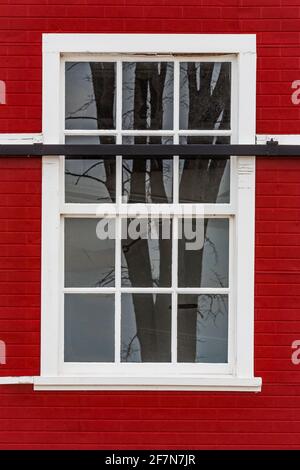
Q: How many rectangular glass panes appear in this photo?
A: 12